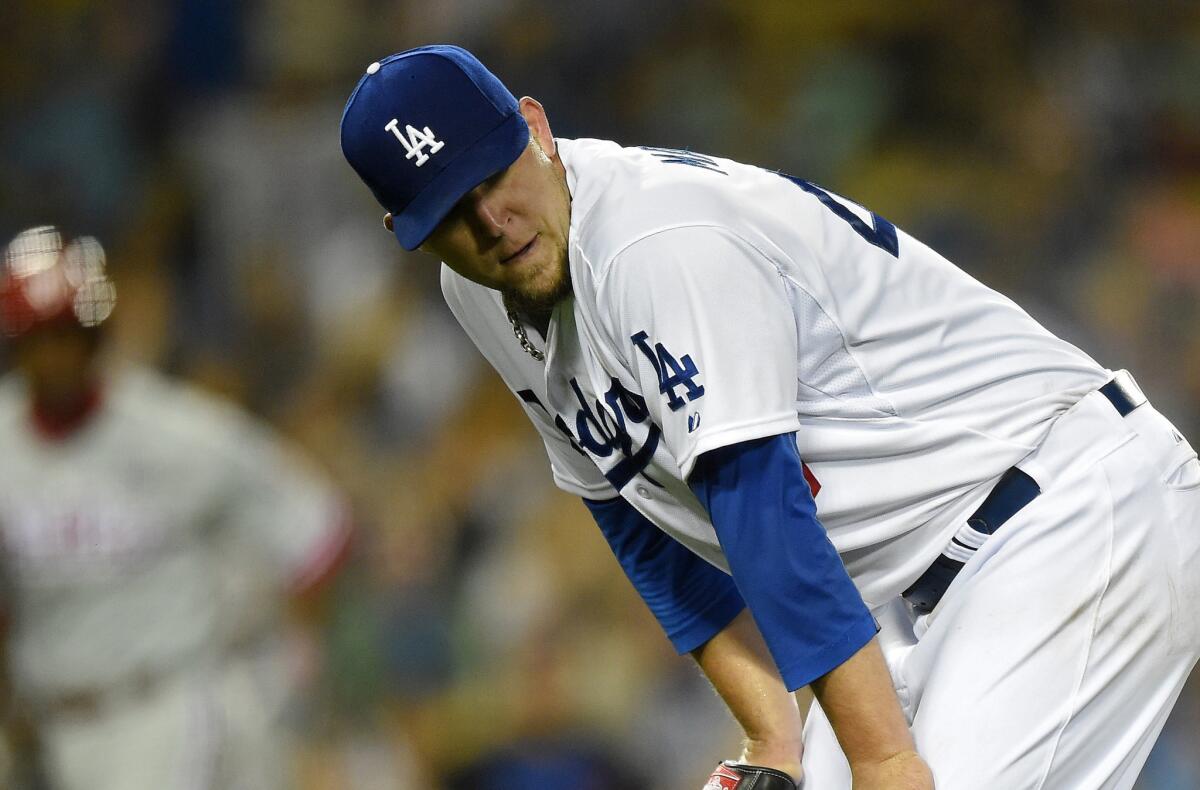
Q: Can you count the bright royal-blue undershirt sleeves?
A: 2